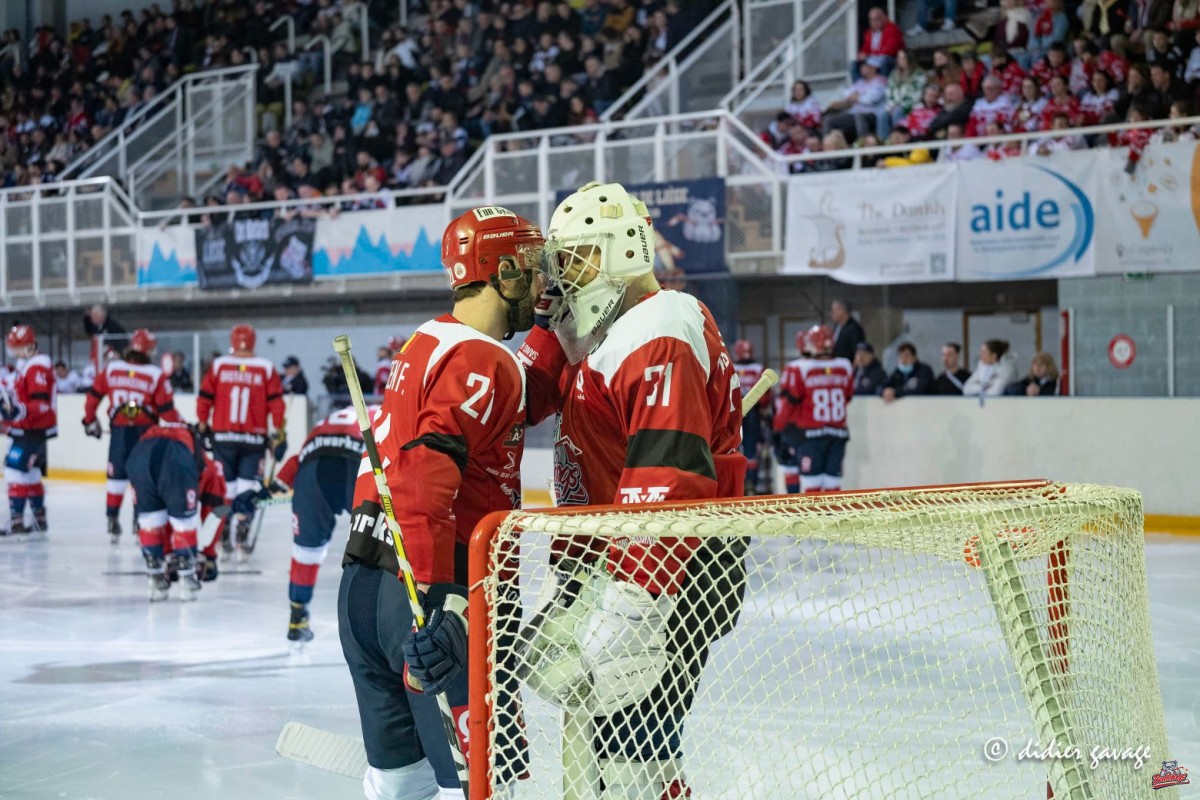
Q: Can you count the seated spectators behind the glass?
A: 5